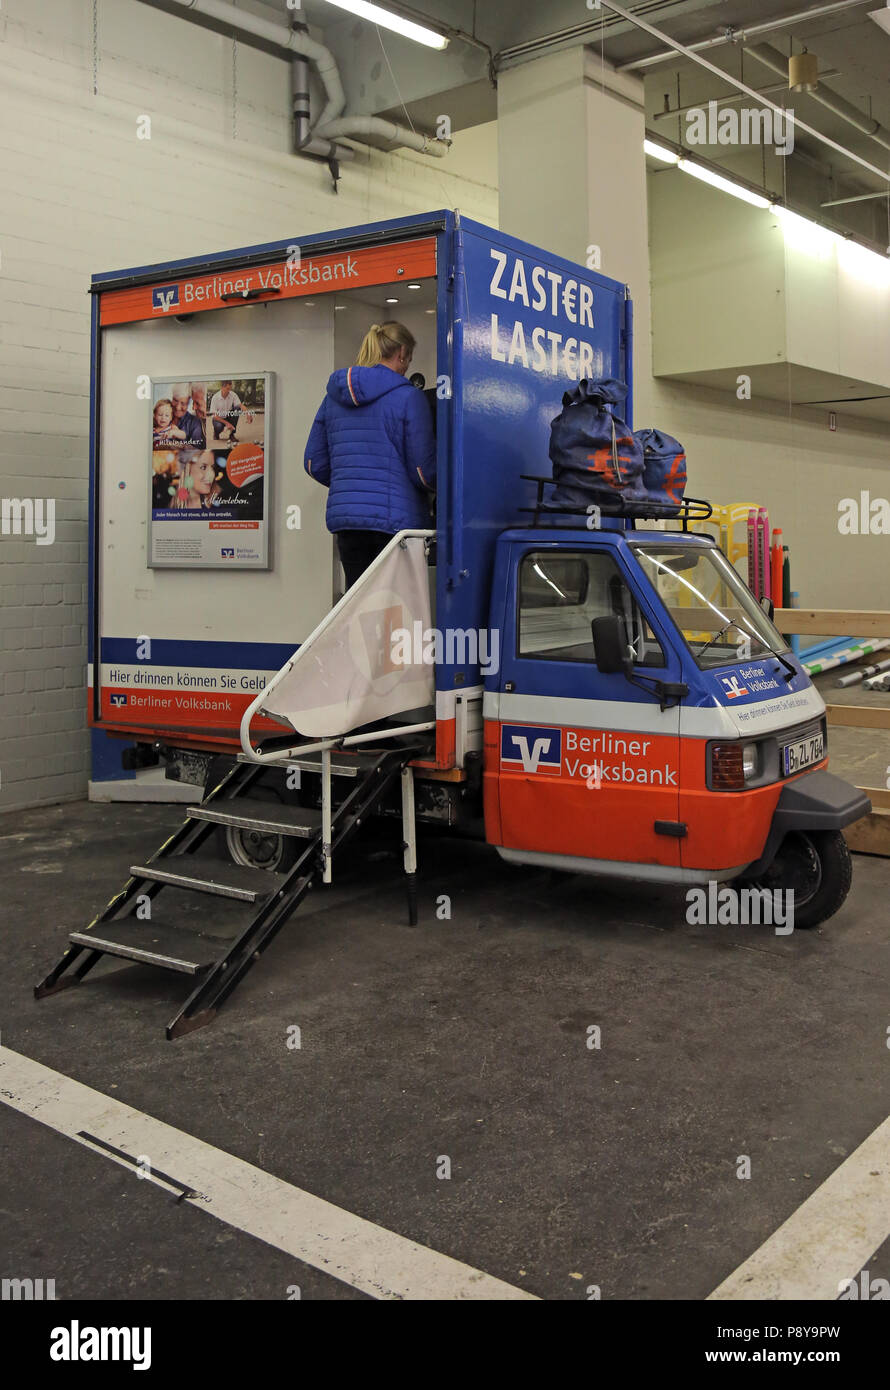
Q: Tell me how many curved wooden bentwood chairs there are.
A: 0